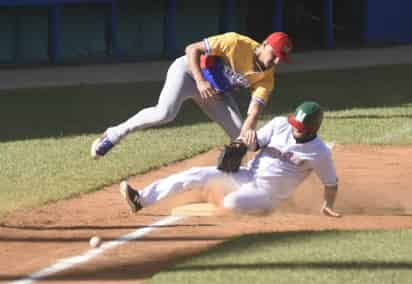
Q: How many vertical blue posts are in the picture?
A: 6